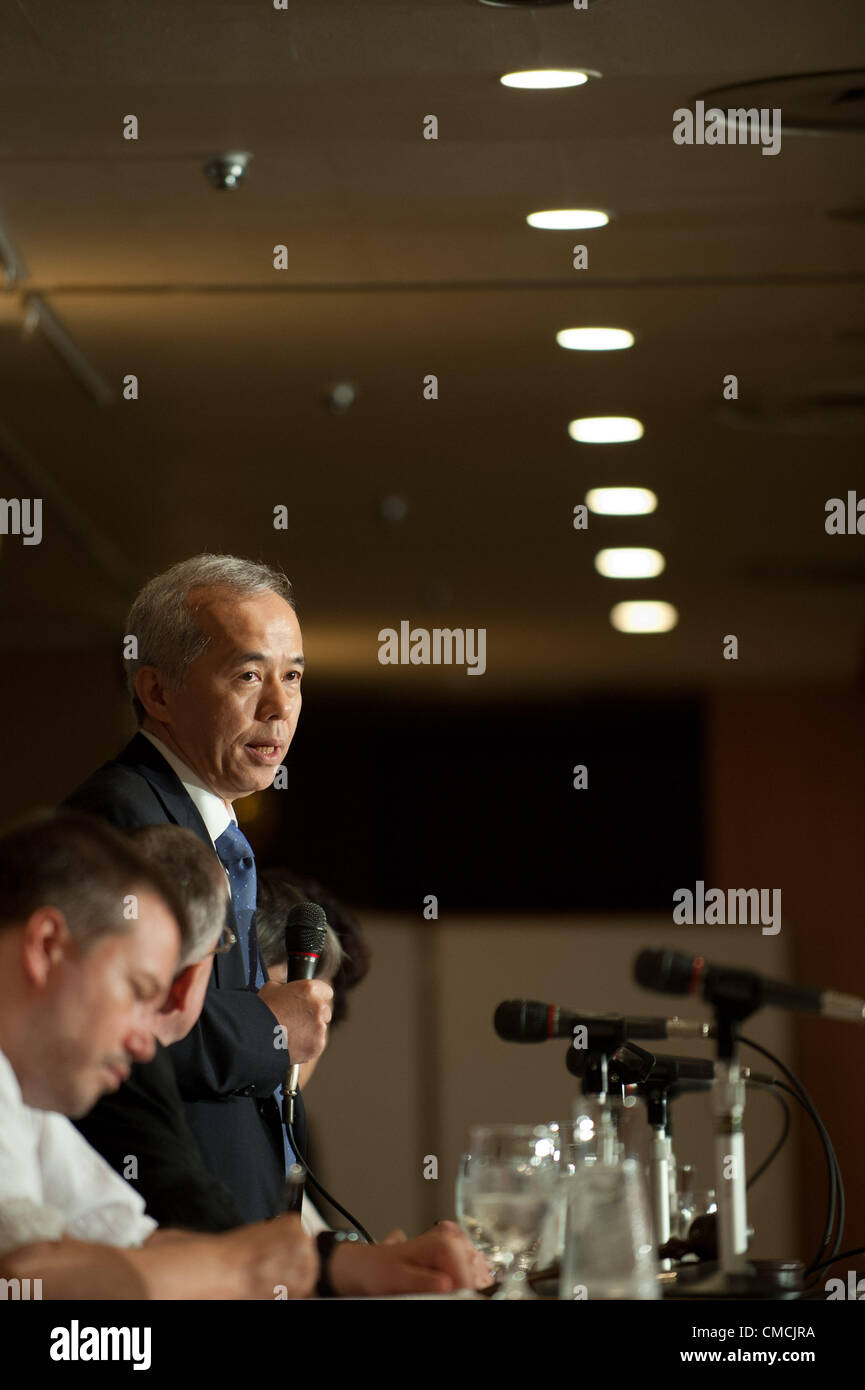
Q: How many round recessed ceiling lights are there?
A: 7